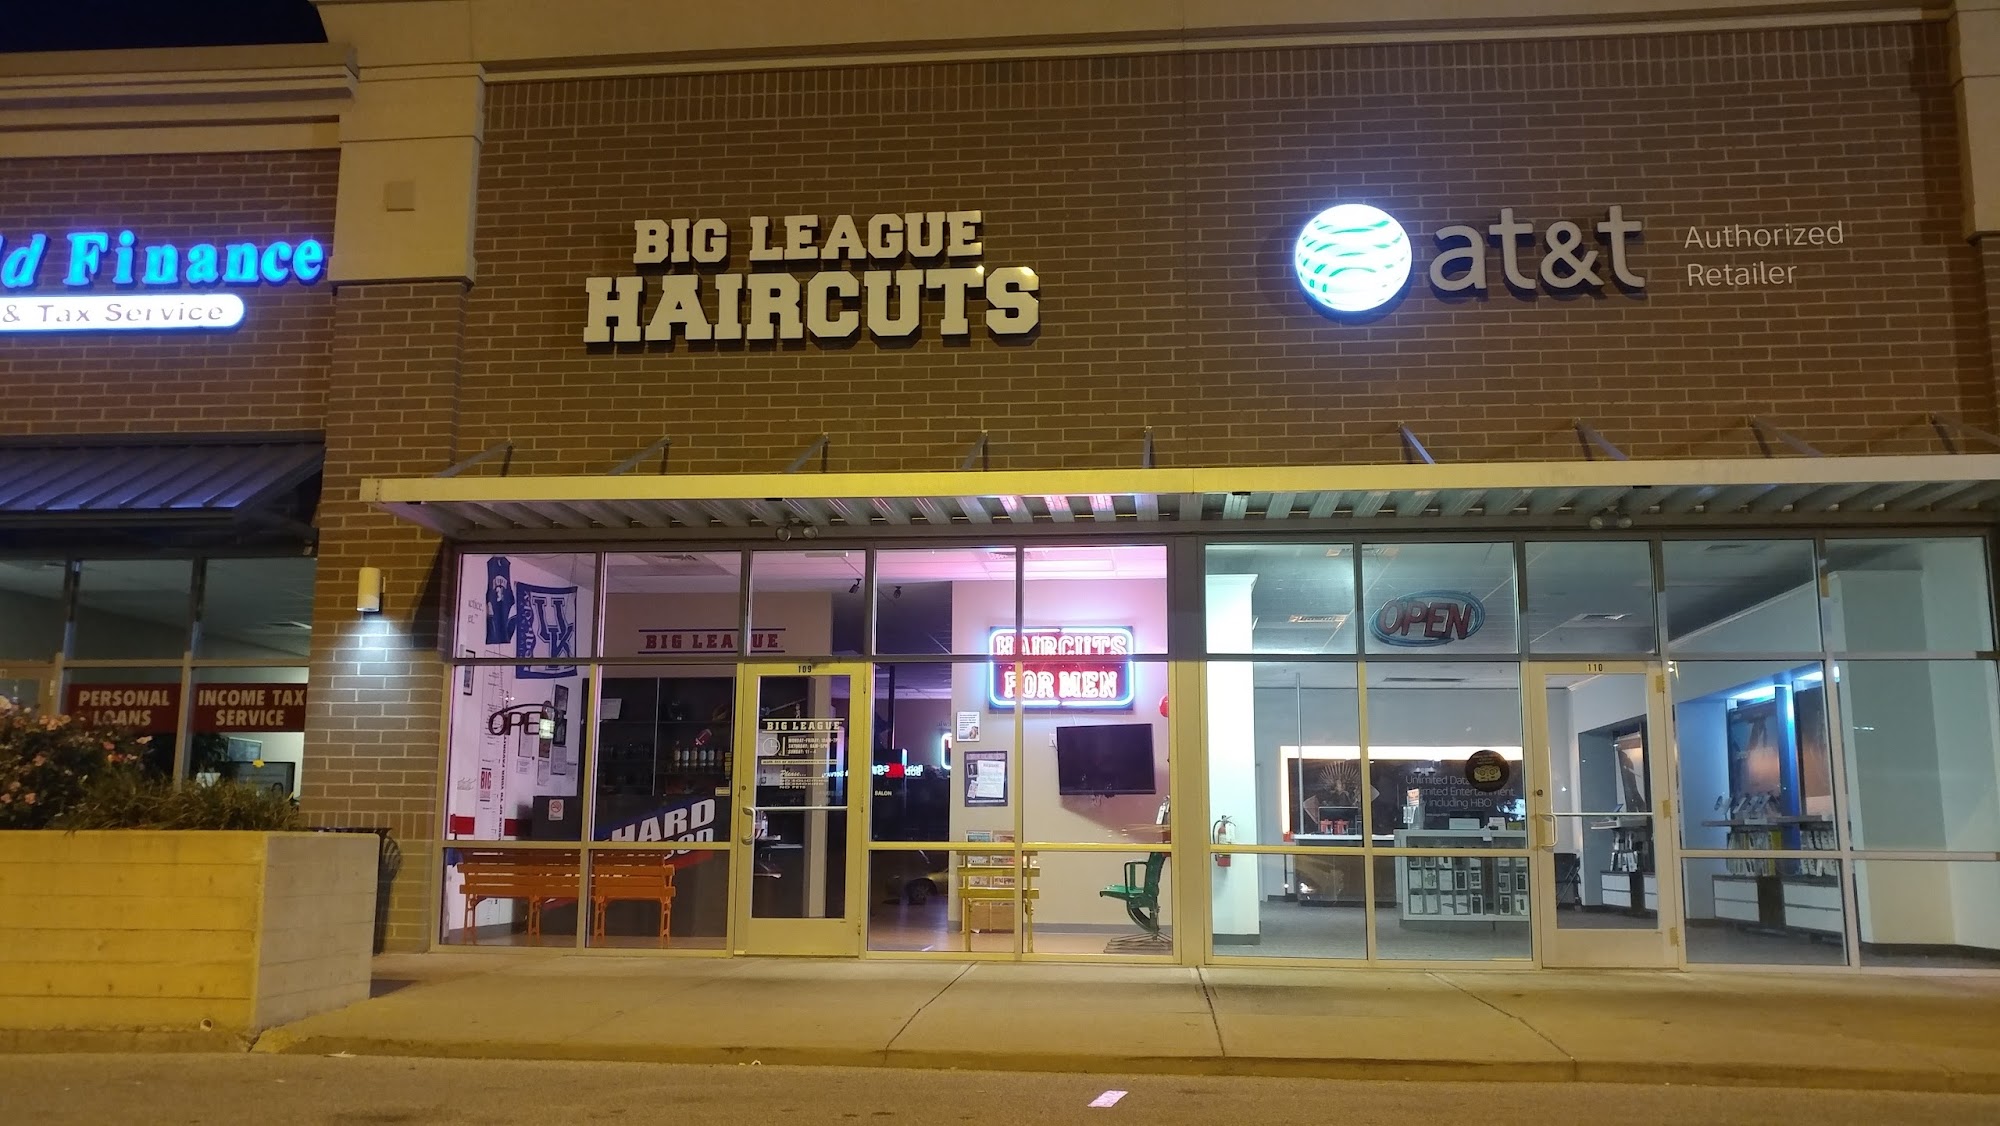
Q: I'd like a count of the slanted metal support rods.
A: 9